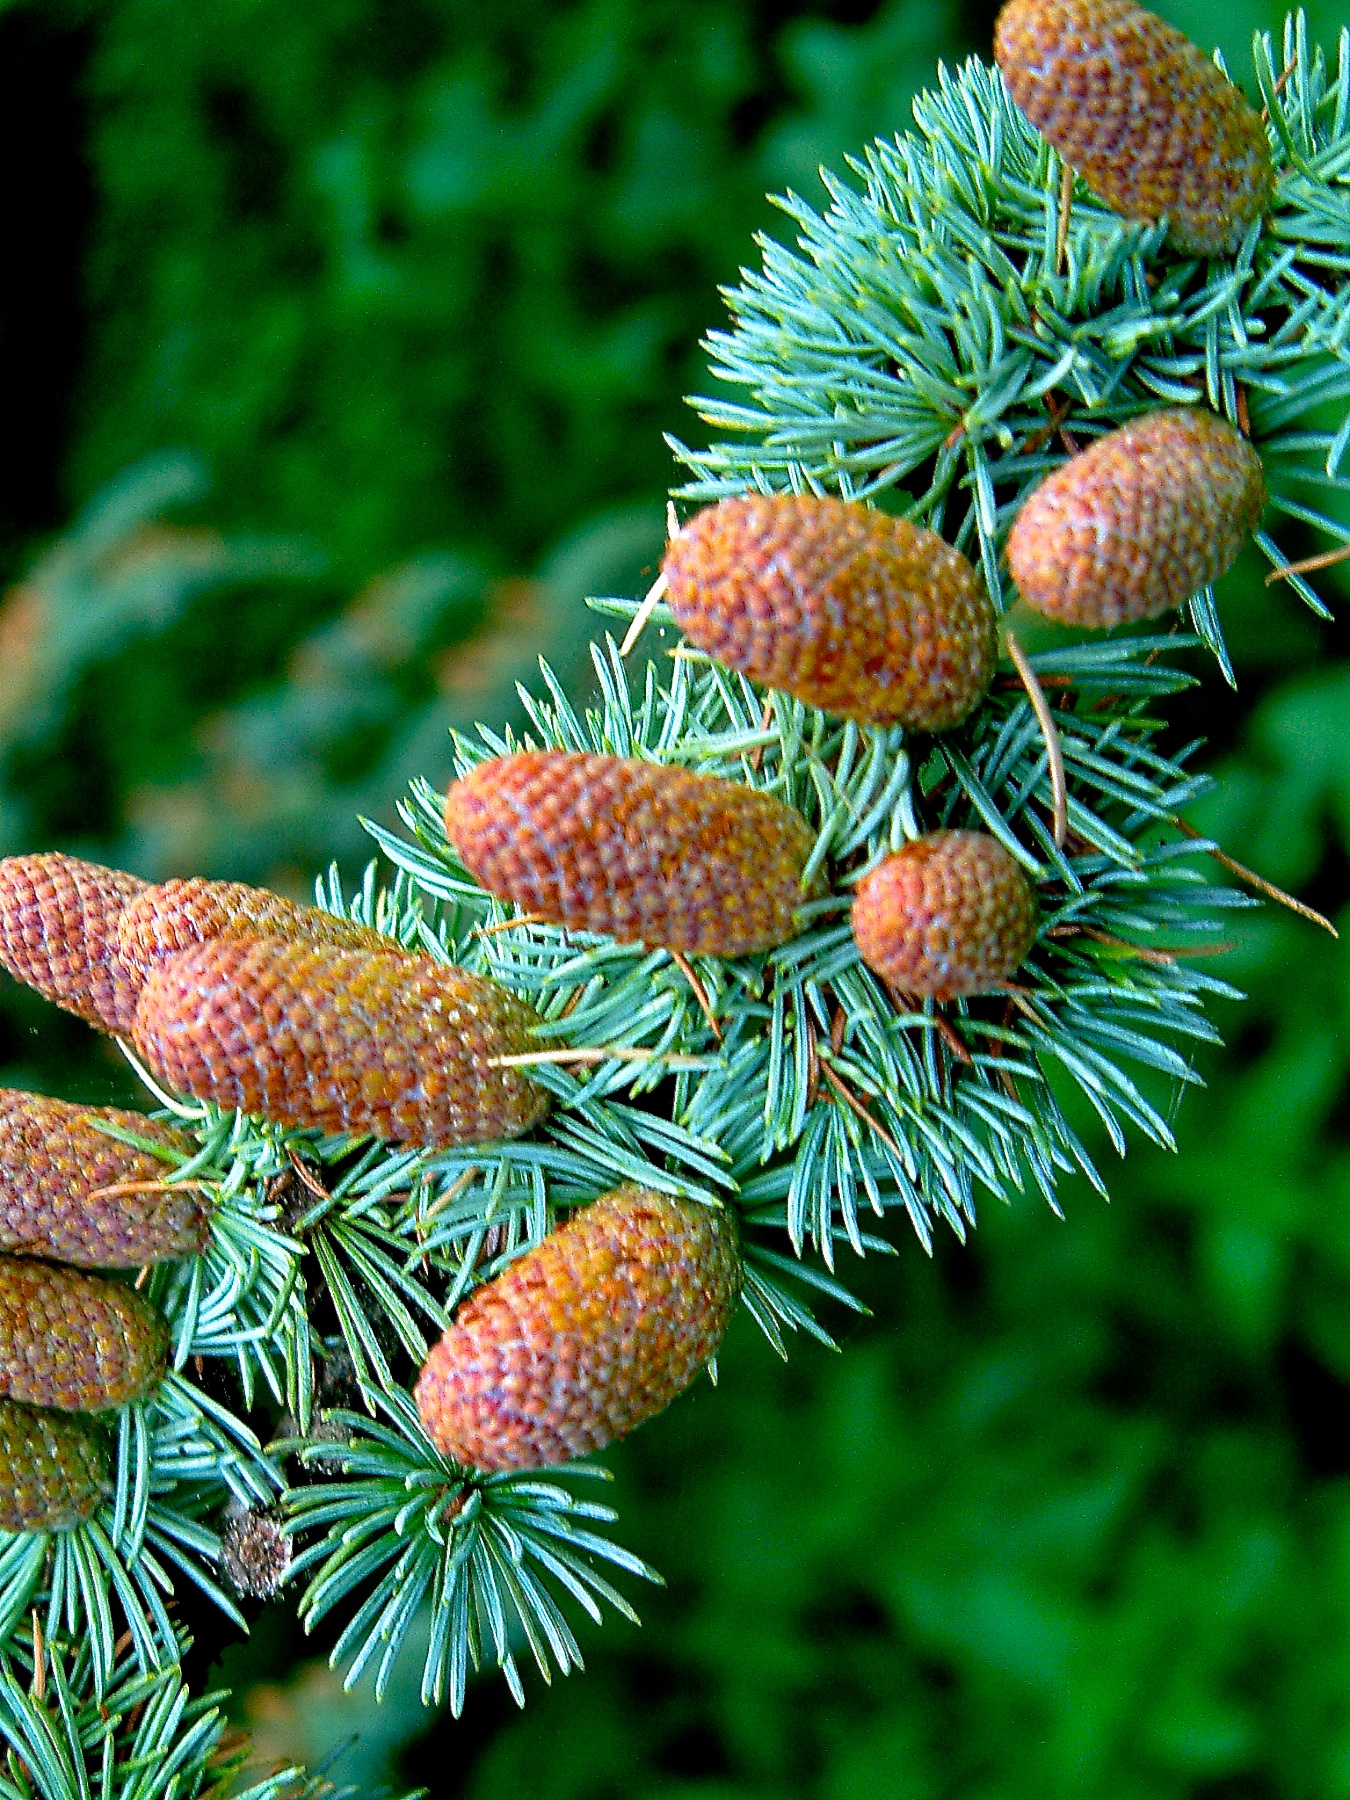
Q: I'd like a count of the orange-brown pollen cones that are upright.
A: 12